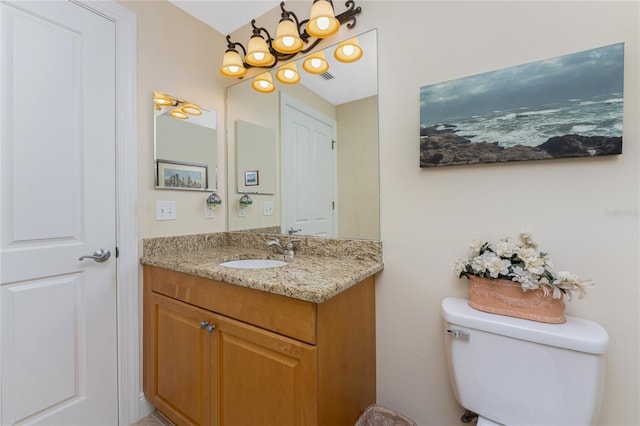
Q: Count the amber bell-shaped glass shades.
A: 4